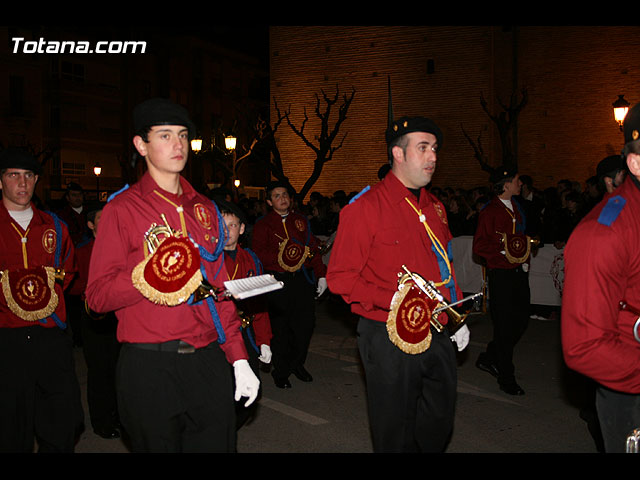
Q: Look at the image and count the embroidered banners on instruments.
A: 5